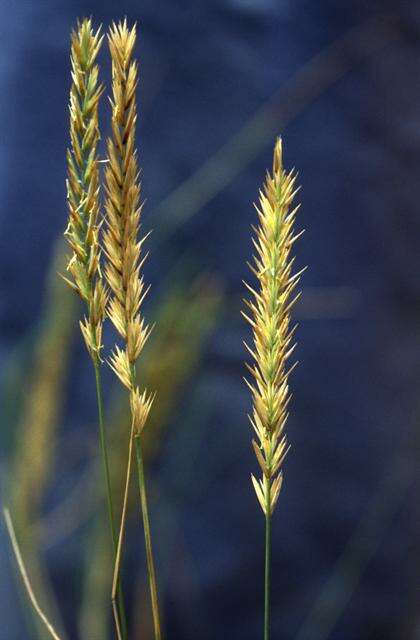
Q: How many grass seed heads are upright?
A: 3